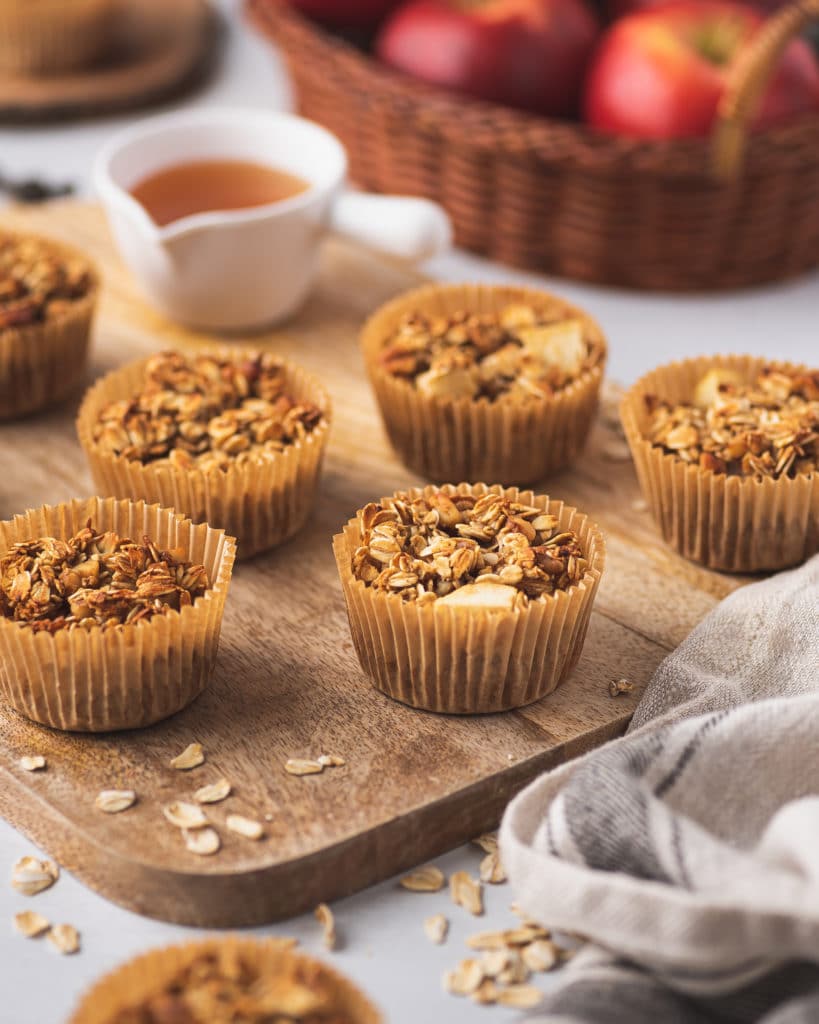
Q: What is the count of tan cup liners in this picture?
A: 8